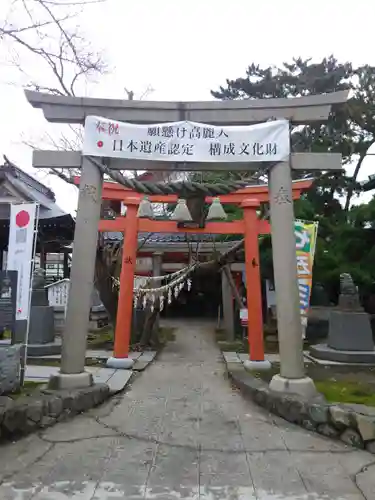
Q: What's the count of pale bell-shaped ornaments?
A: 3